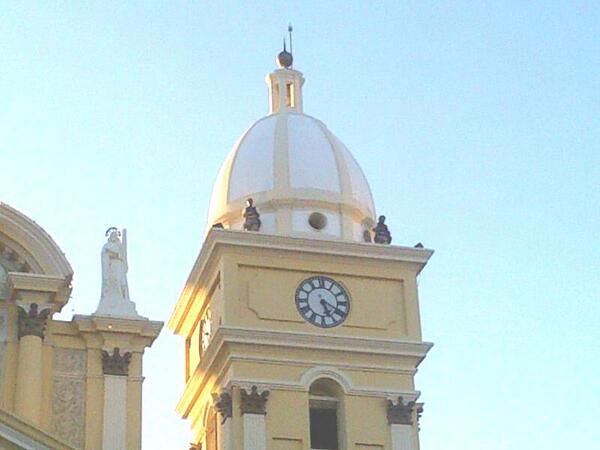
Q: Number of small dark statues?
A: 2